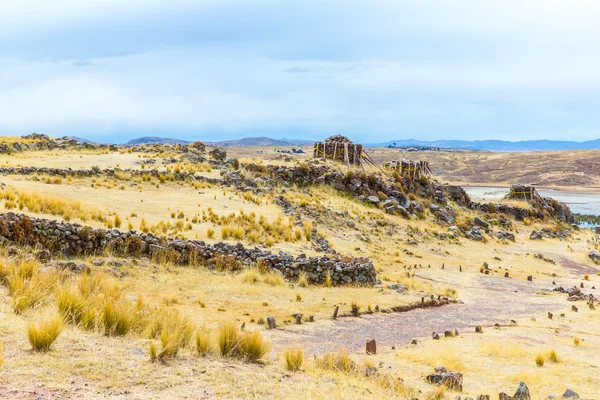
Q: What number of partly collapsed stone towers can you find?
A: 3